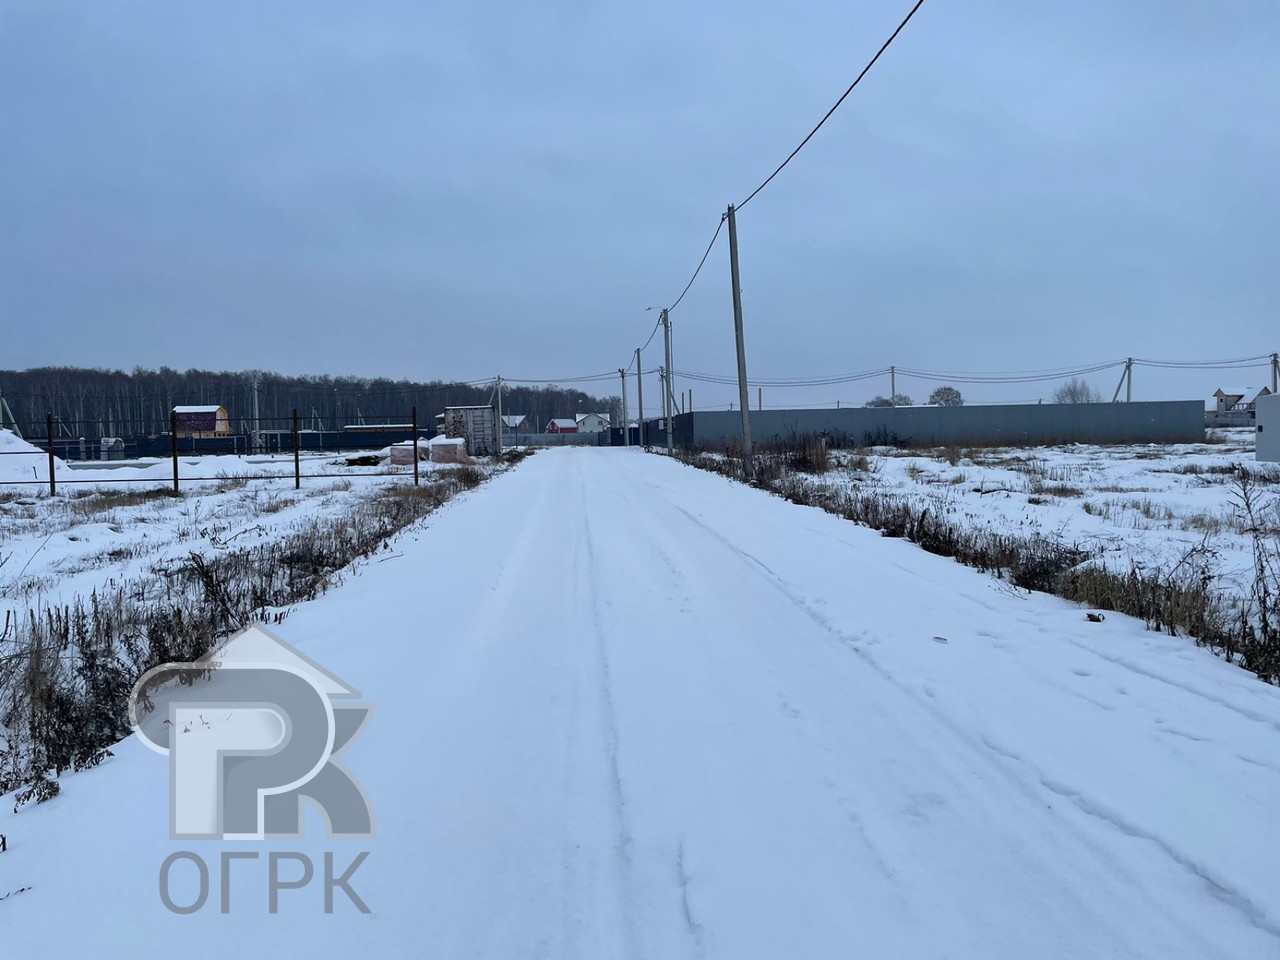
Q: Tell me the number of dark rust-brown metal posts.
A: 4